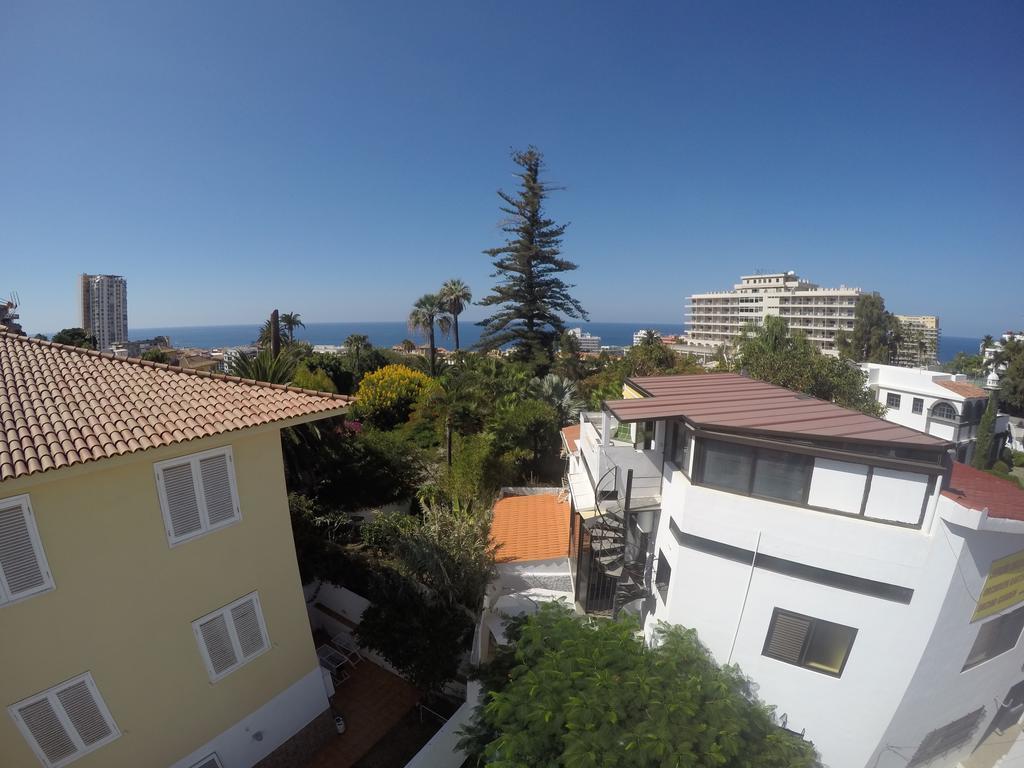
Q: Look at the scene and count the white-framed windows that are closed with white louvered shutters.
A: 4